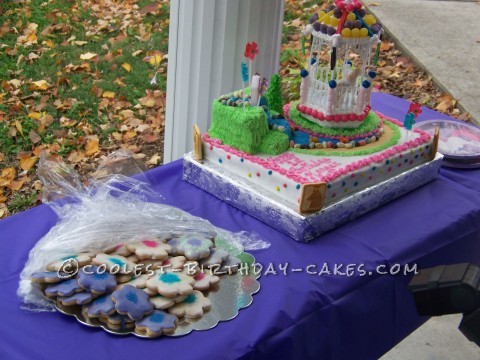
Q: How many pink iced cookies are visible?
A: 4